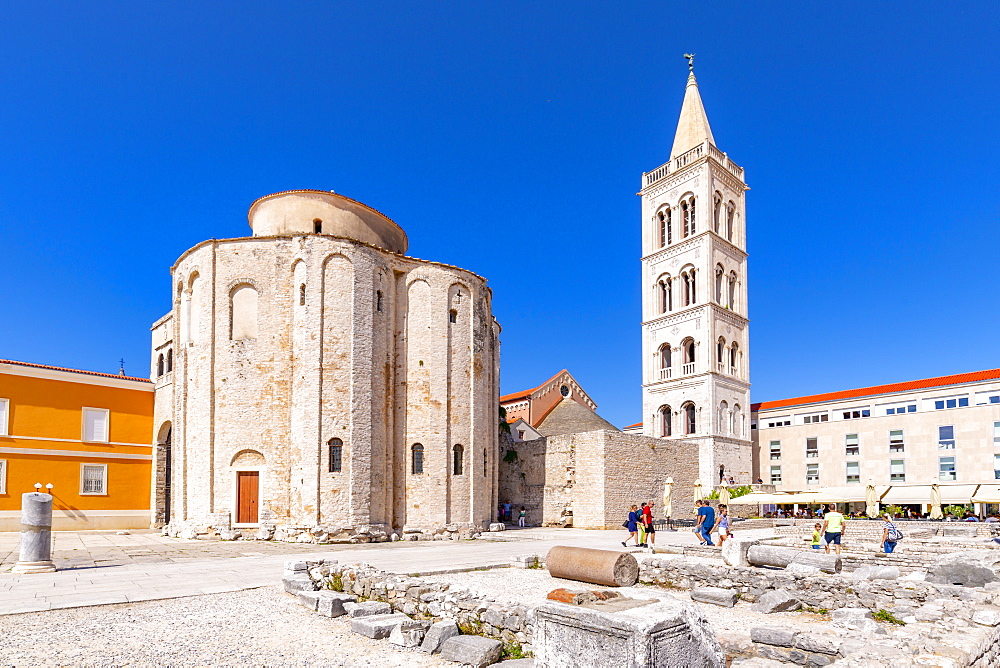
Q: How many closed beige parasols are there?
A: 5